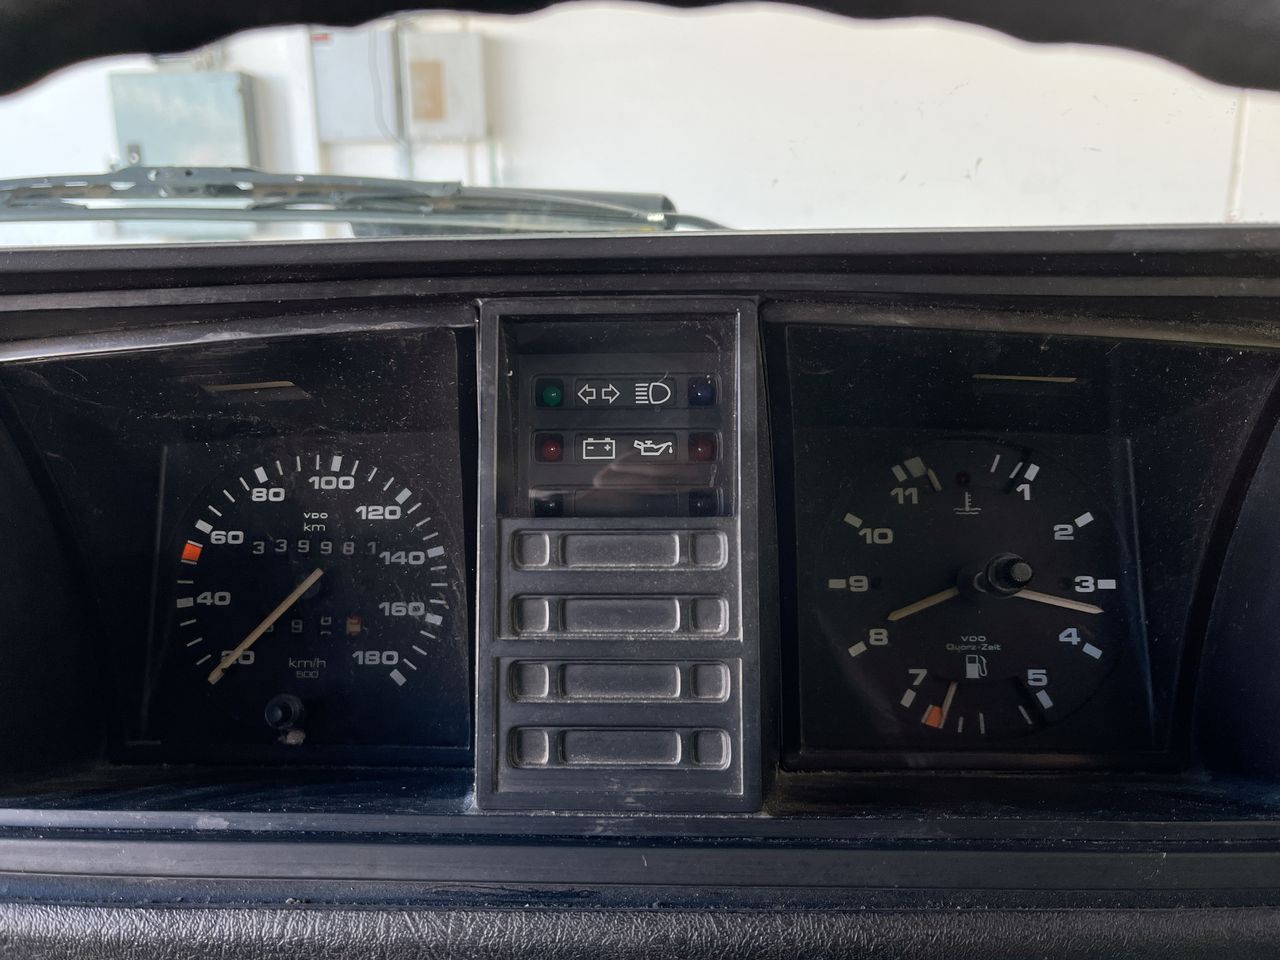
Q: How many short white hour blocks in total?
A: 10